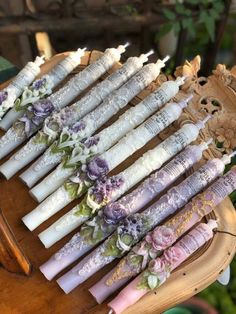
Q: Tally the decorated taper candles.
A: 12